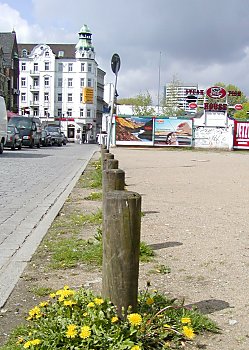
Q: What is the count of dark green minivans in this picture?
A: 1